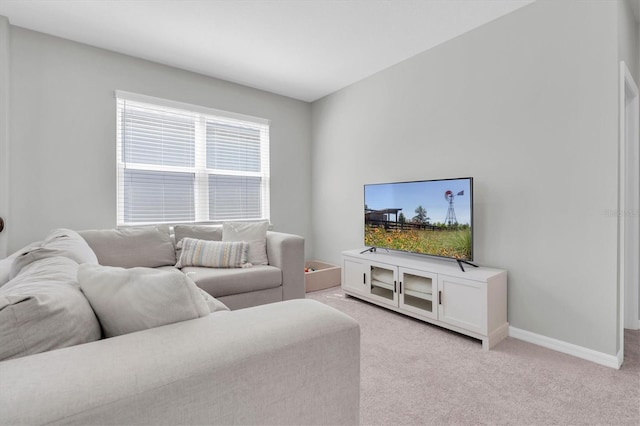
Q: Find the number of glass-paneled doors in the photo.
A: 2